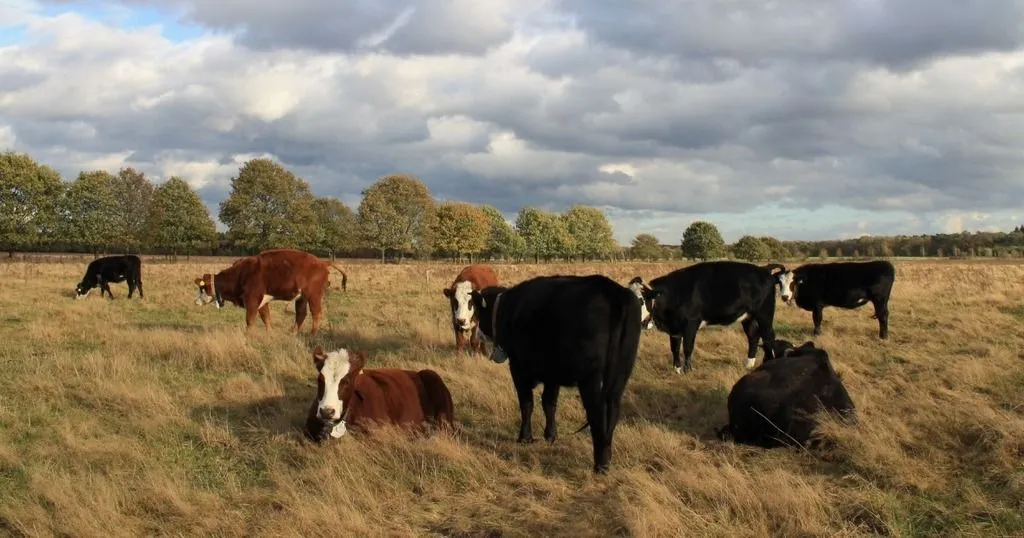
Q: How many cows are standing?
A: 6